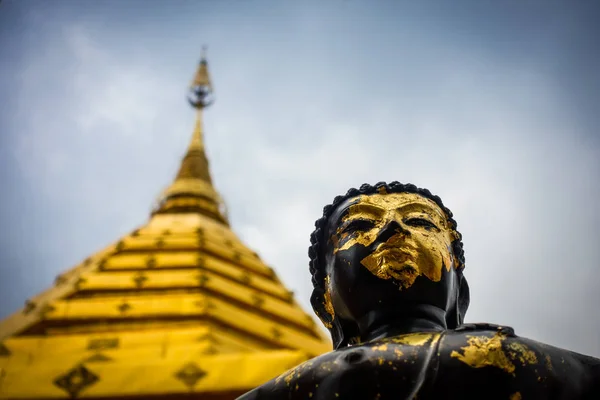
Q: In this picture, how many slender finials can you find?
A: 1